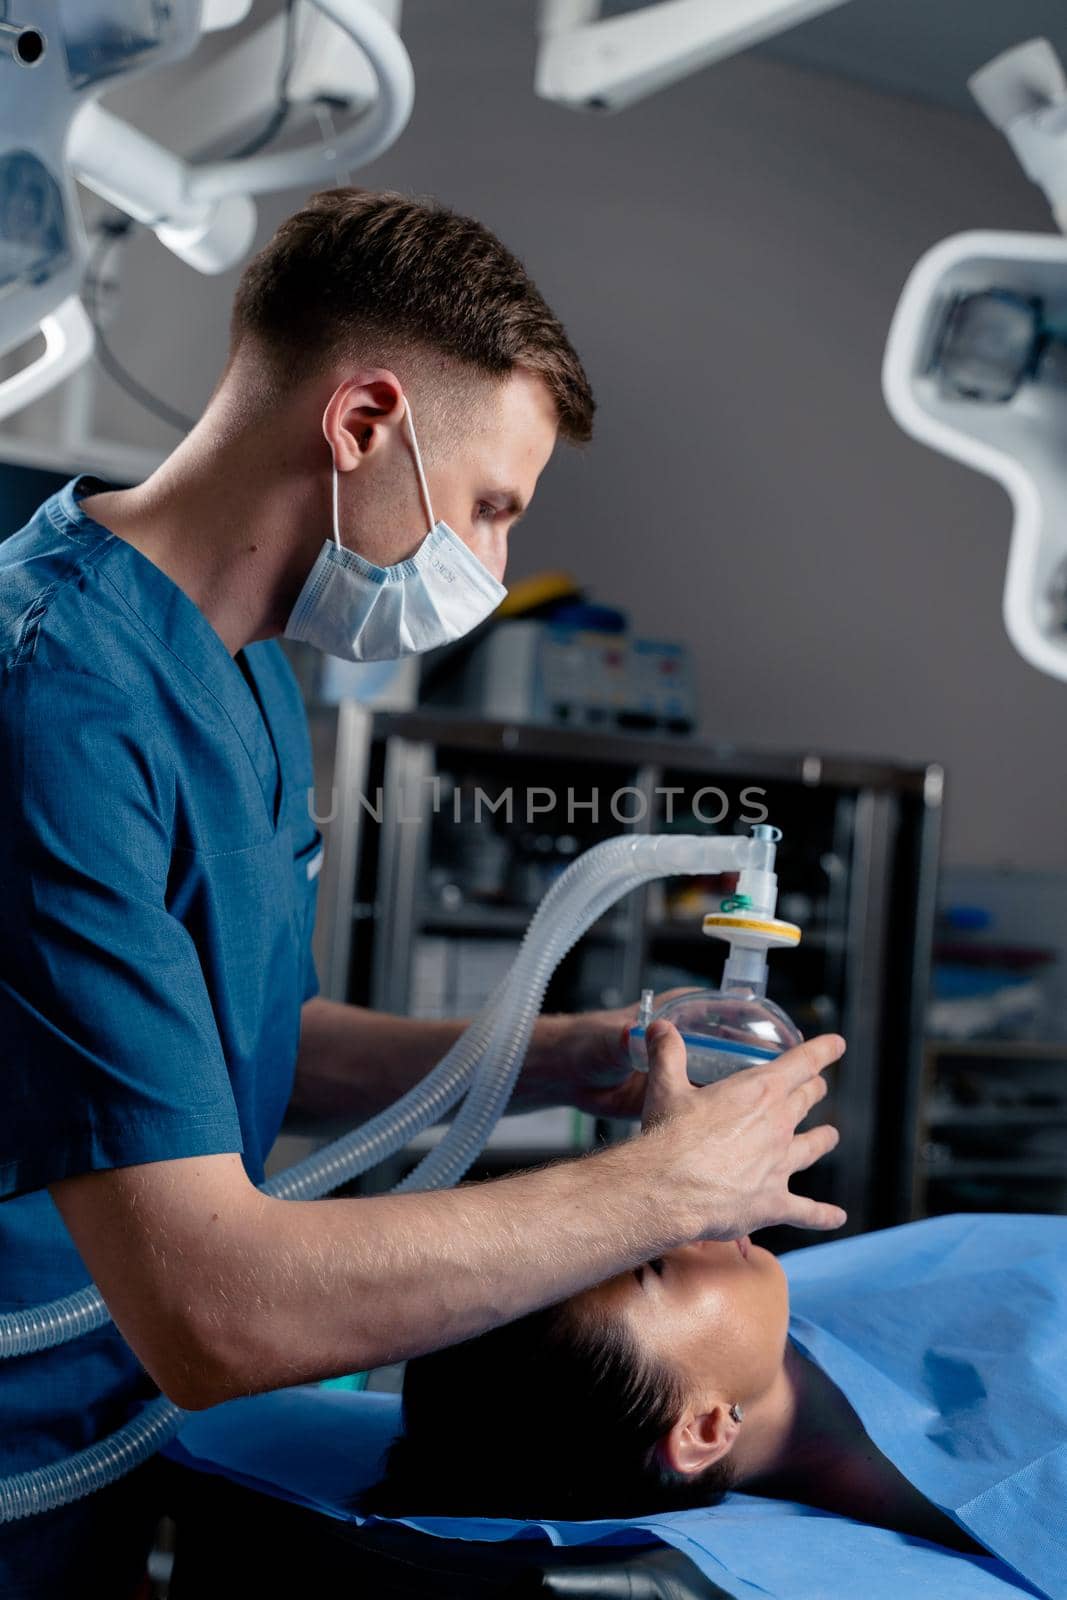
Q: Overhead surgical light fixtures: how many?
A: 2